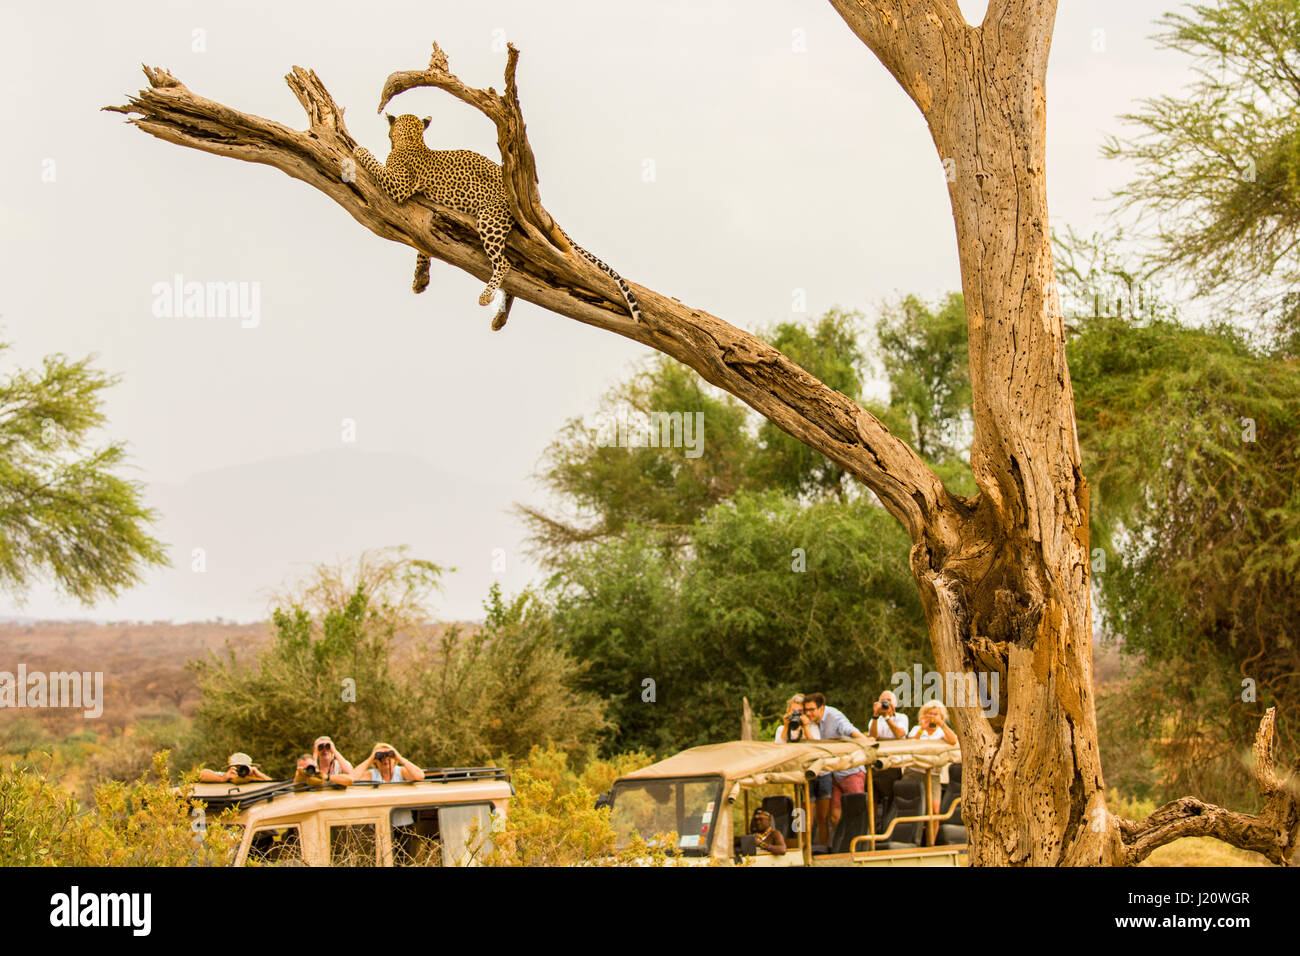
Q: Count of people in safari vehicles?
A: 9